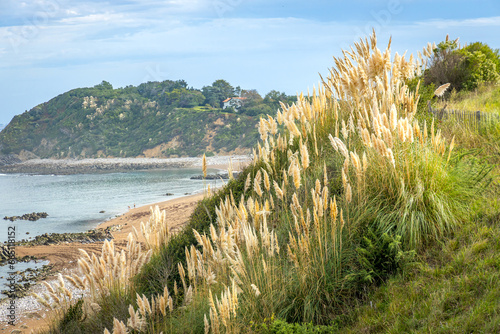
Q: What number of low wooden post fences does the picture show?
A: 1